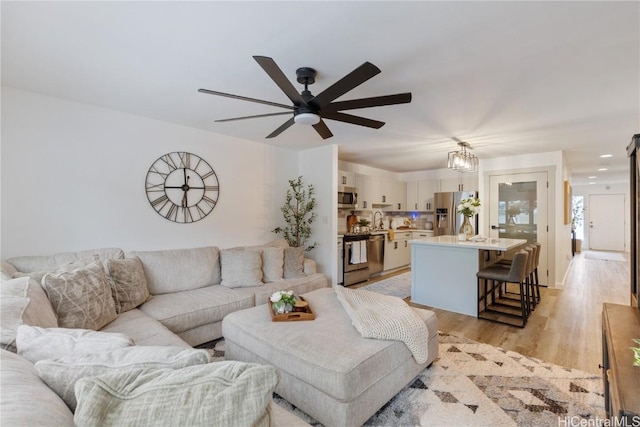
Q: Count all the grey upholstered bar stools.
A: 4